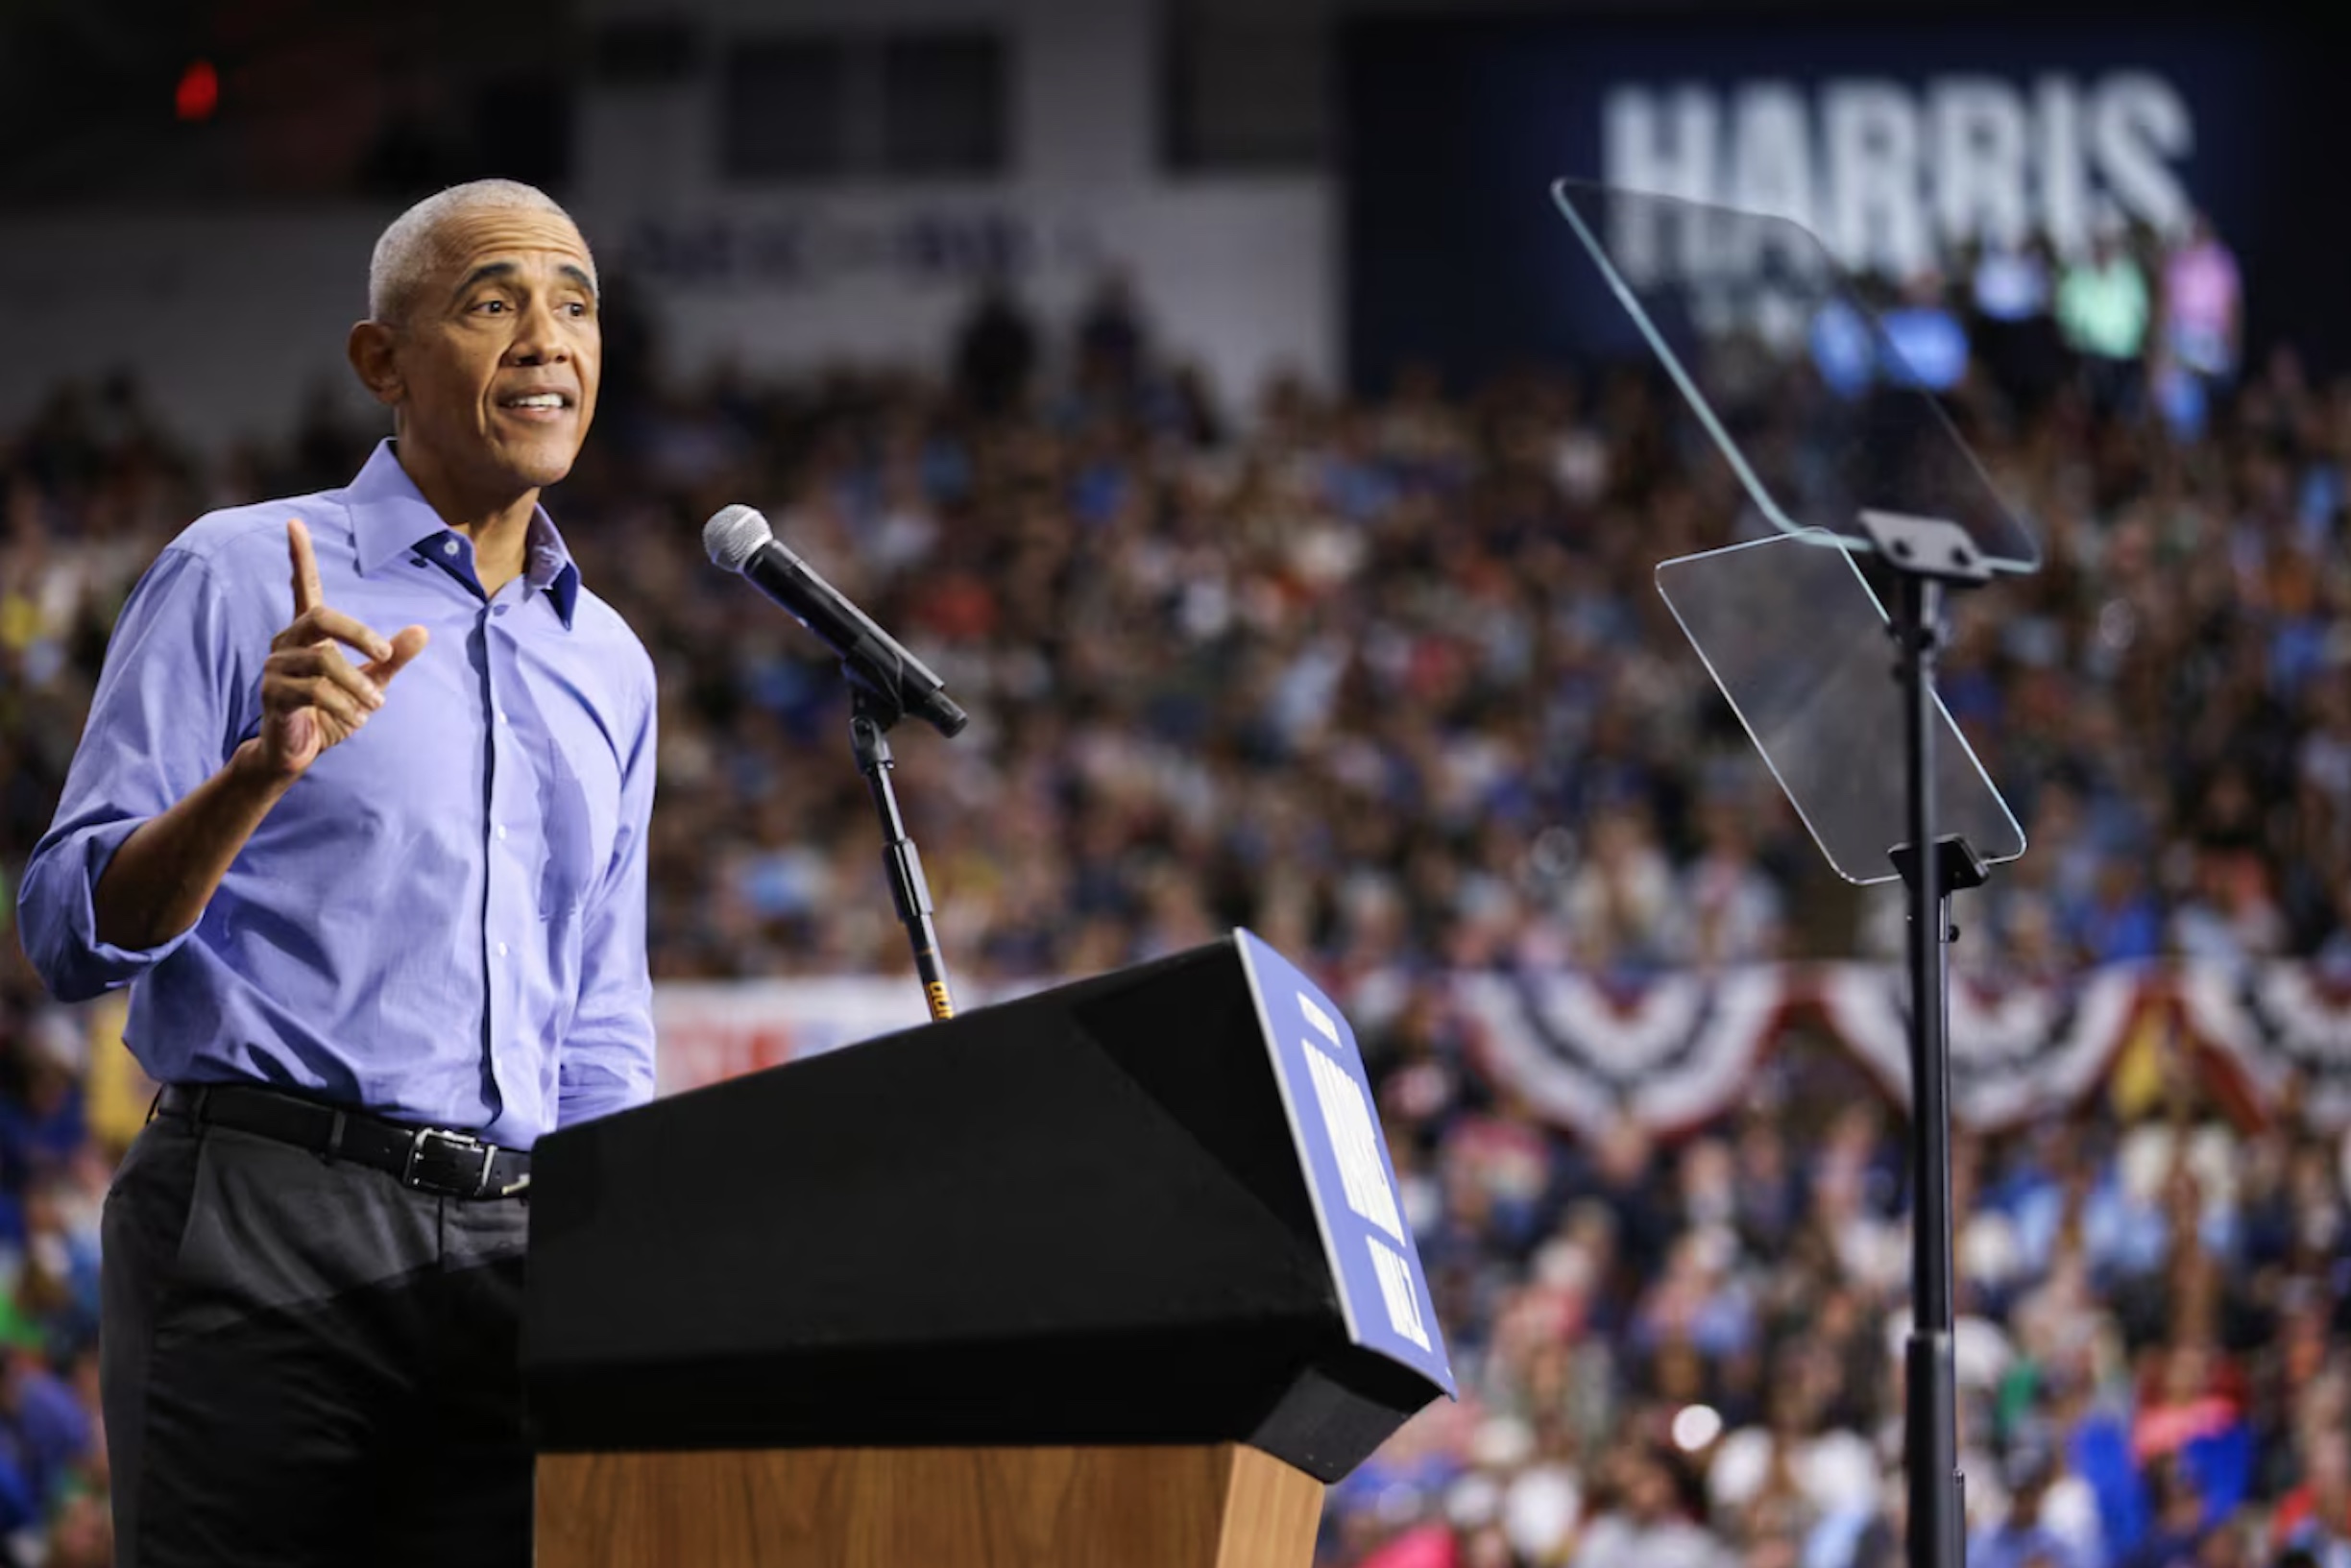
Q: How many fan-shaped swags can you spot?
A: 3